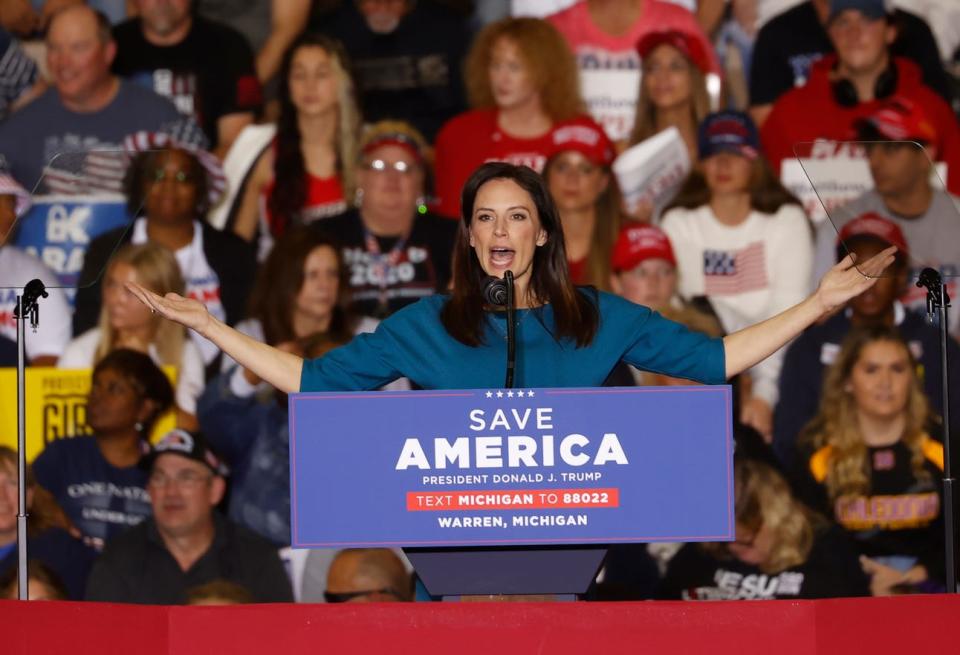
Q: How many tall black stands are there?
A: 2